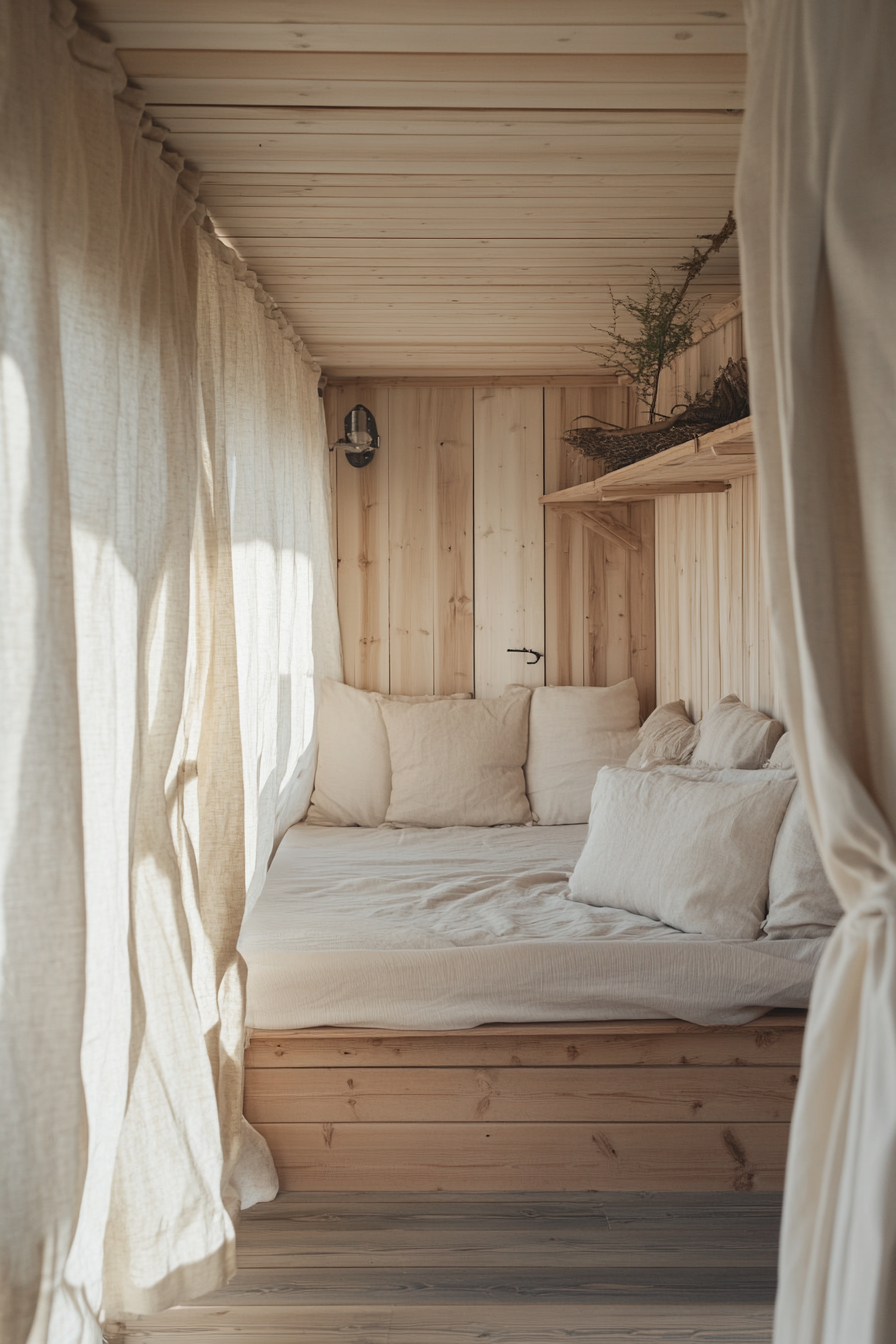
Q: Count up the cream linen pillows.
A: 8